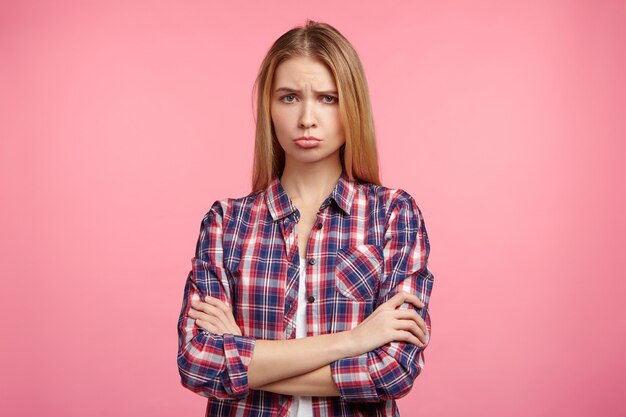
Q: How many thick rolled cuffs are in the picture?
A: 2